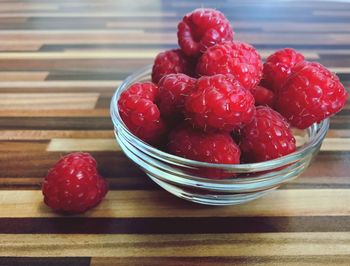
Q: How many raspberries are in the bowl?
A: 11